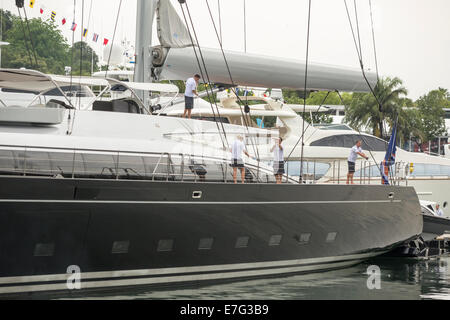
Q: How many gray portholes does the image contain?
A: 8